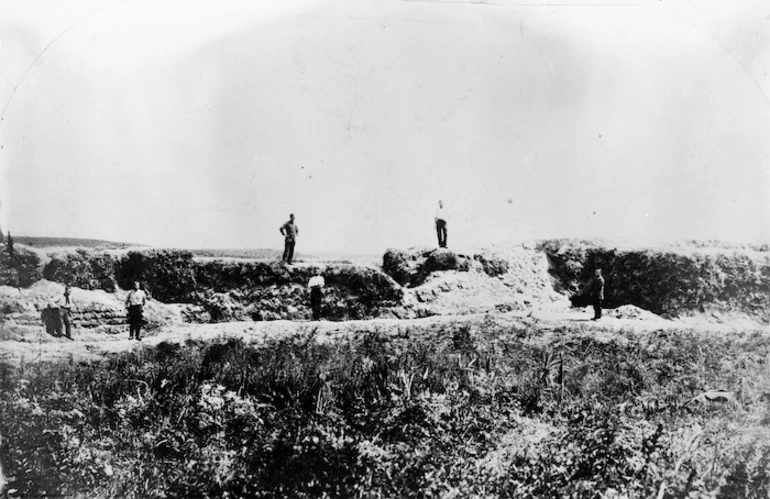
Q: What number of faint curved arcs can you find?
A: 2